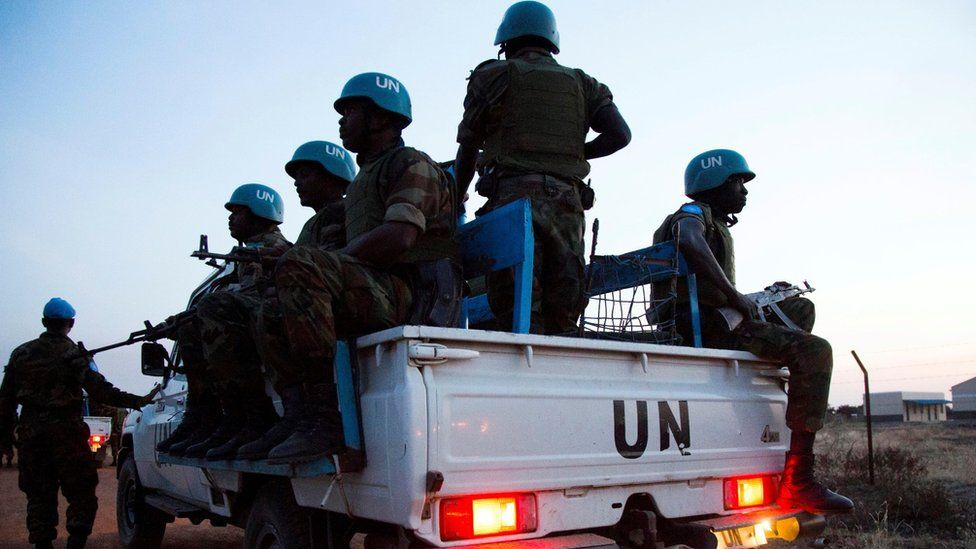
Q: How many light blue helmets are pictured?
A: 5